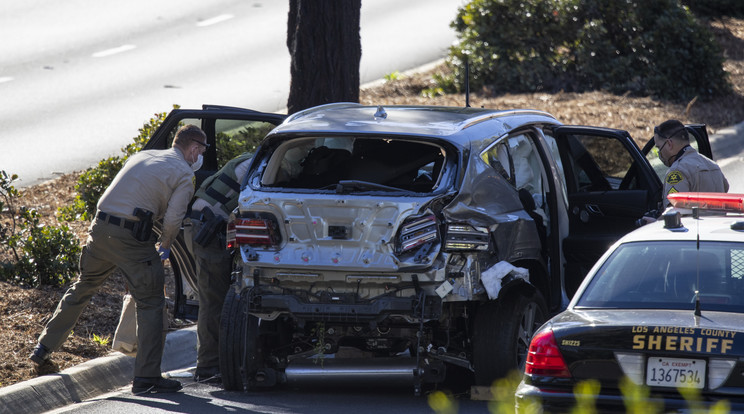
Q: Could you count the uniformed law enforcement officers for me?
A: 3